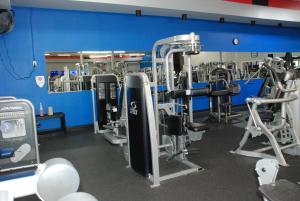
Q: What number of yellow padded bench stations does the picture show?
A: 0